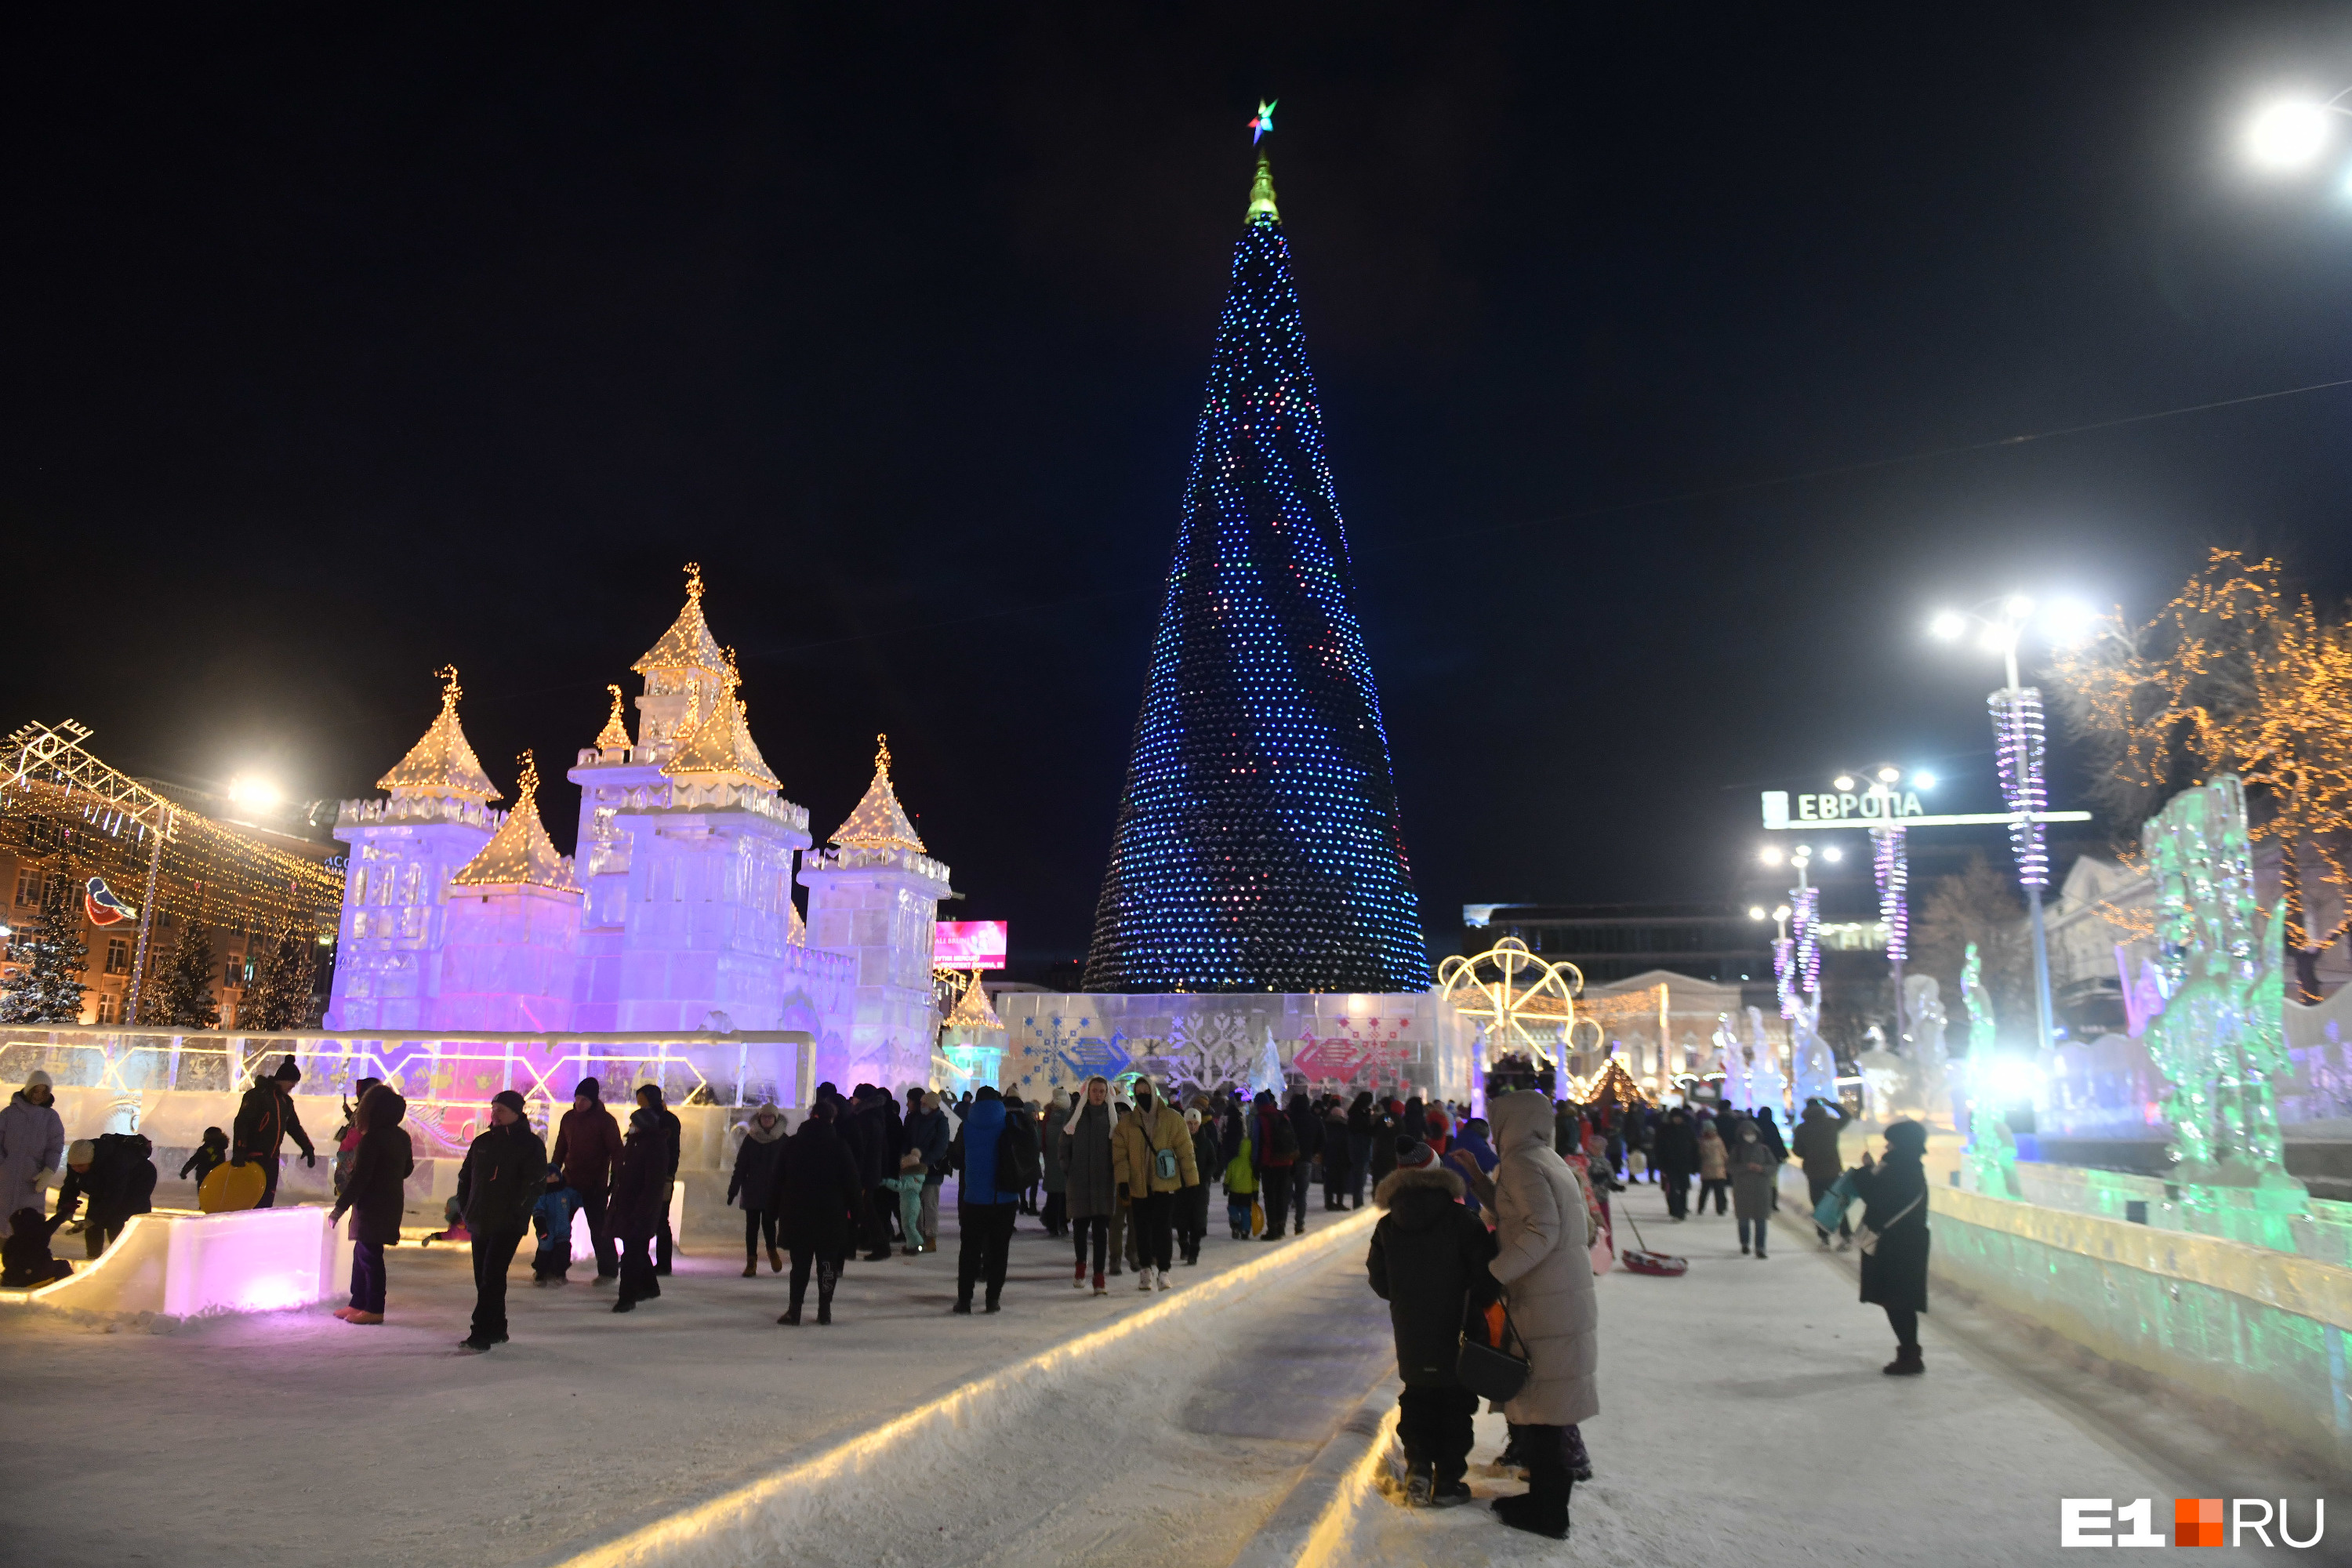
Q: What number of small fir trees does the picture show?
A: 3